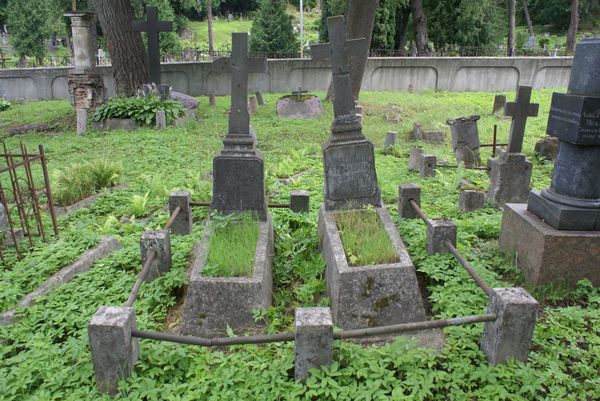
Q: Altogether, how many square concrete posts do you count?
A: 8